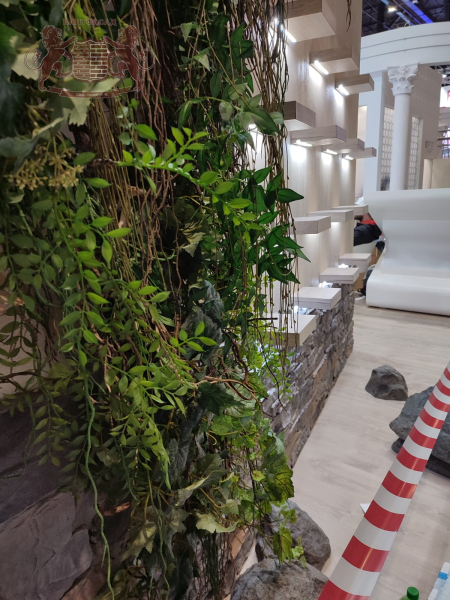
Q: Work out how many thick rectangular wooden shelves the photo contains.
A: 14